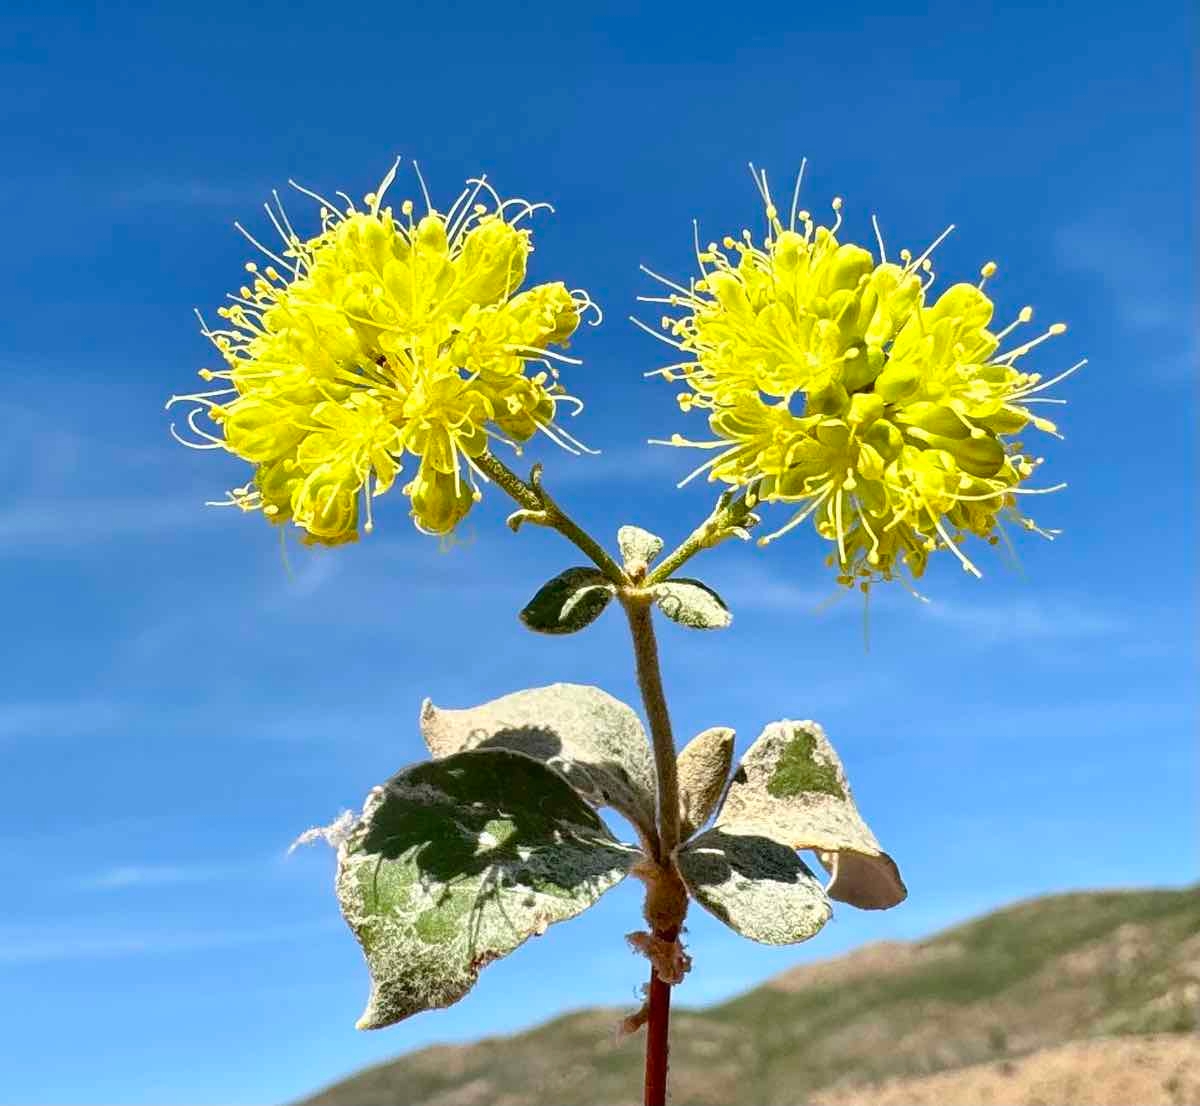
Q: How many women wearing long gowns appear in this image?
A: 0